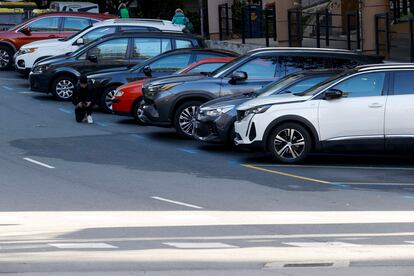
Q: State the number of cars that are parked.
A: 8